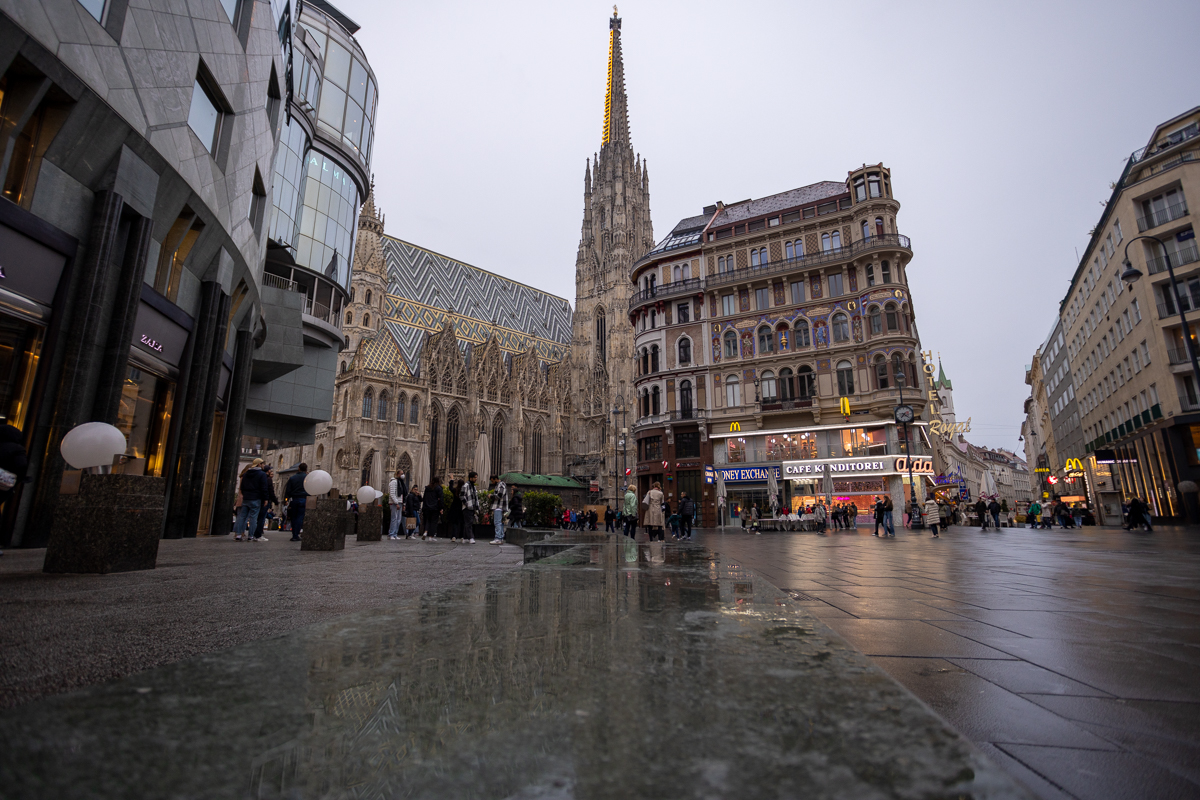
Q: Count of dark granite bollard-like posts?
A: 3